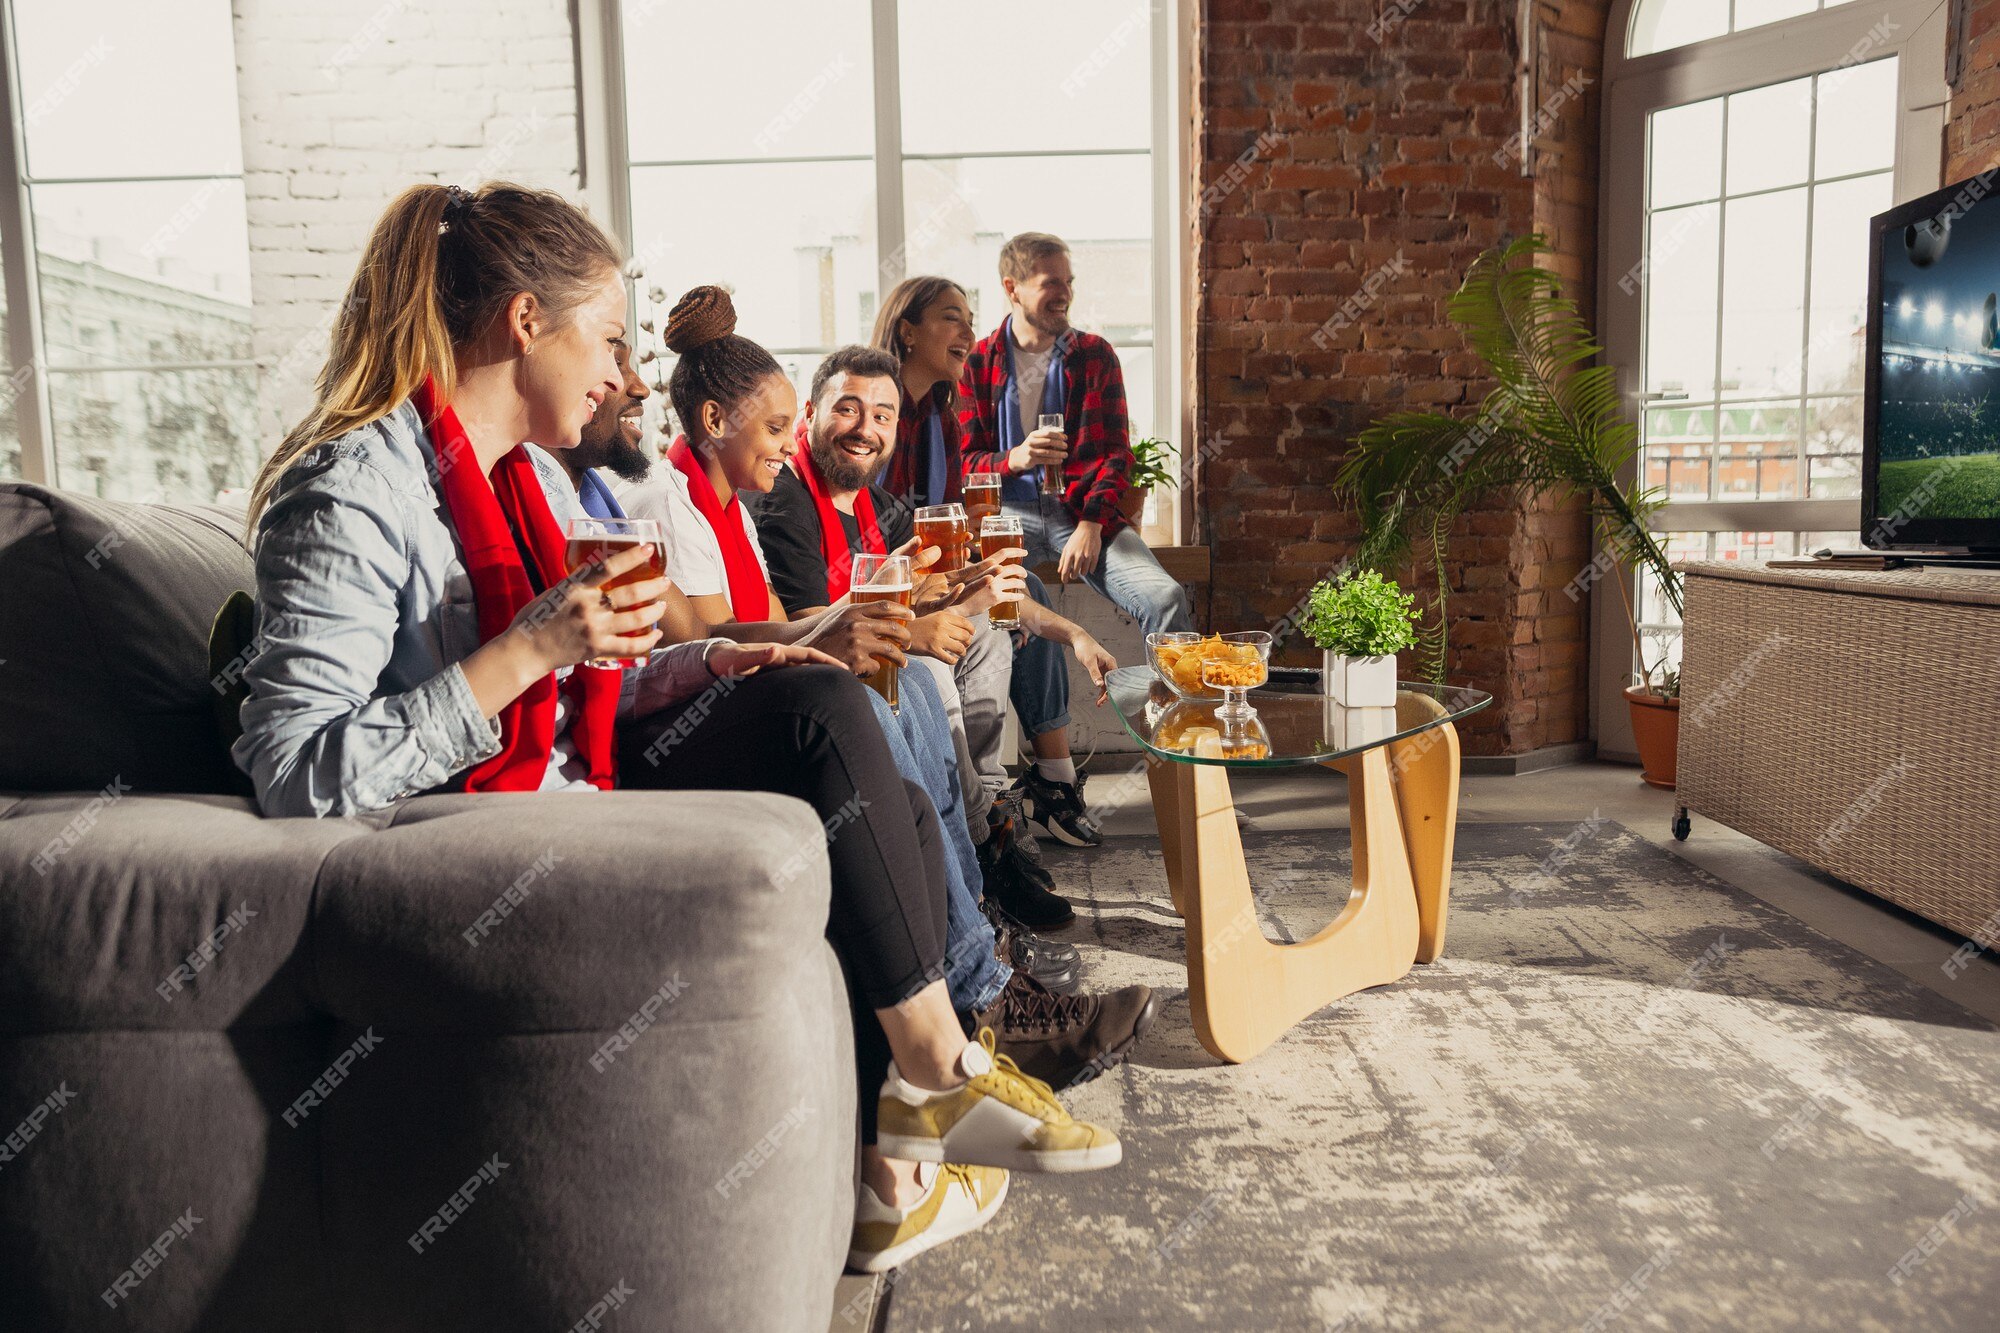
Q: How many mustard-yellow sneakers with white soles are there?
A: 2